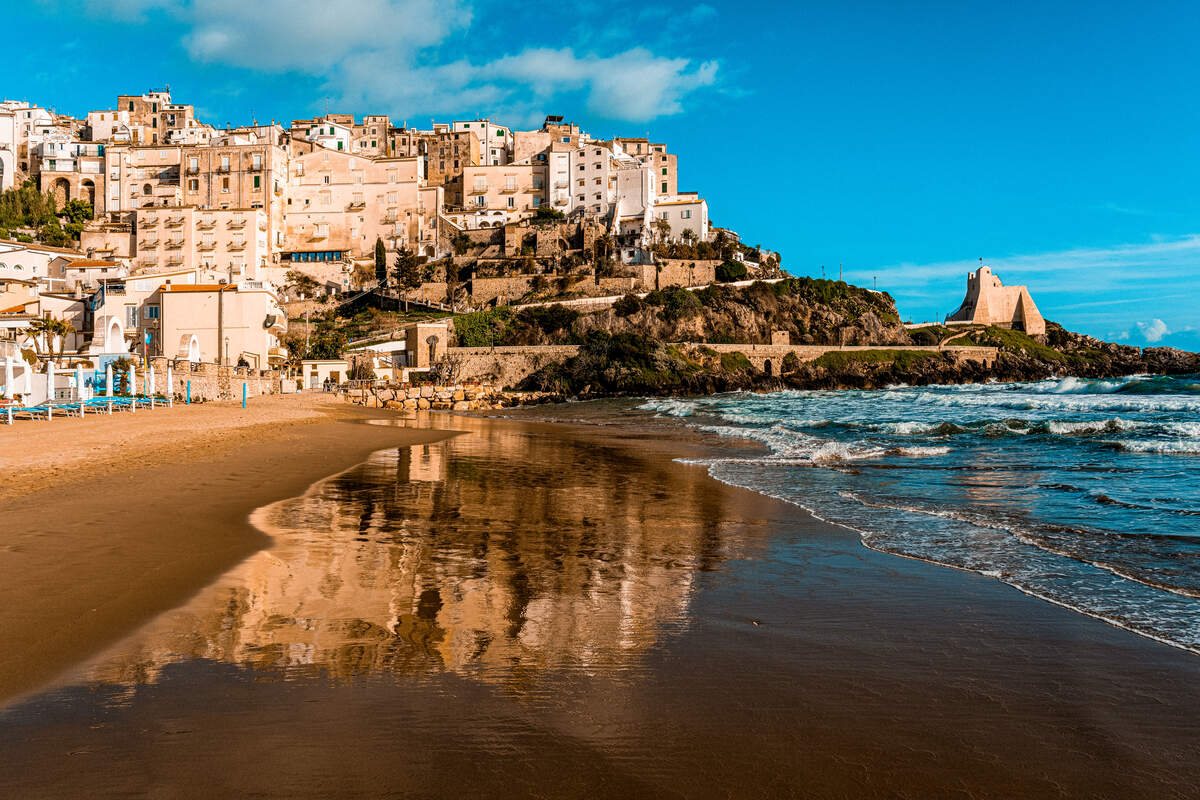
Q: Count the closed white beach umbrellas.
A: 8